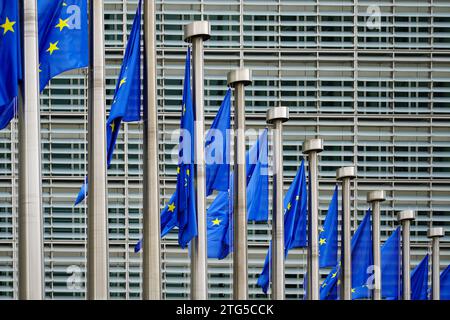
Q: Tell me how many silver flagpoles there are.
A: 11